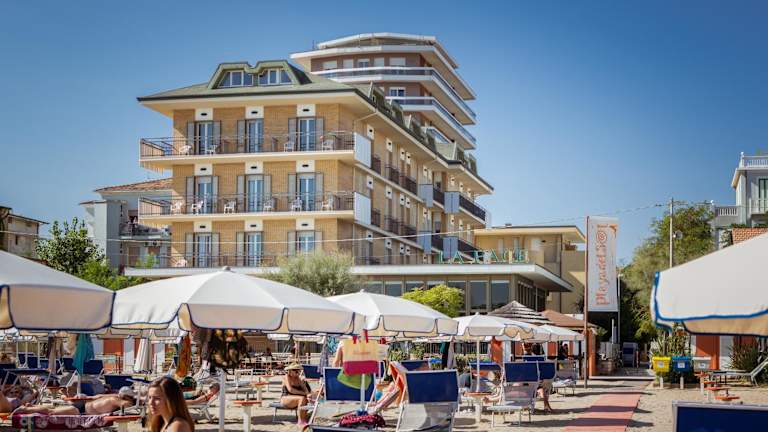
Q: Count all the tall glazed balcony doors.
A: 9